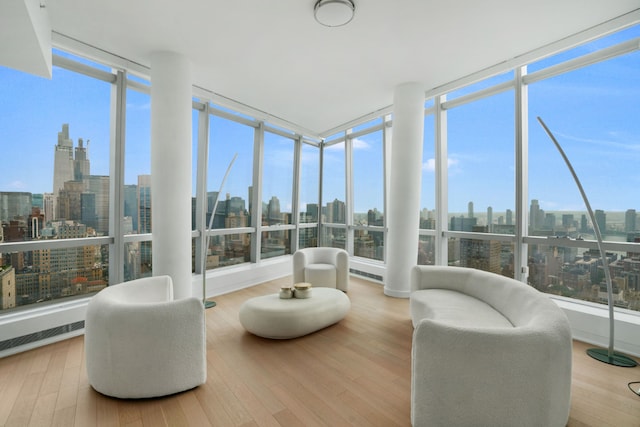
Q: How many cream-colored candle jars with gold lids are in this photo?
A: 2